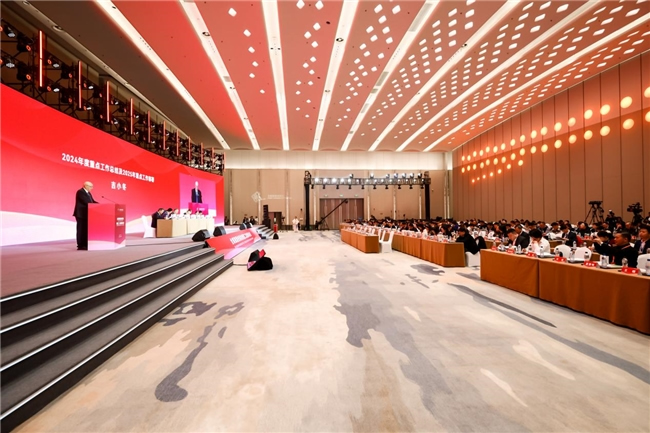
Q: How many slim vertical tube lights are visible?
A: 11